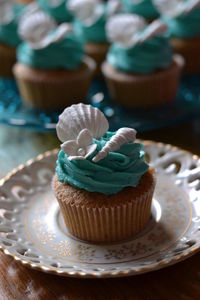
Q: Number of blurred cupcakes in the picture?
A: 7